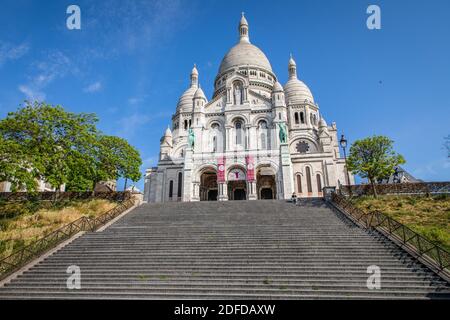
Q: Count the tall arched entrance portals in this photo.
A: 3